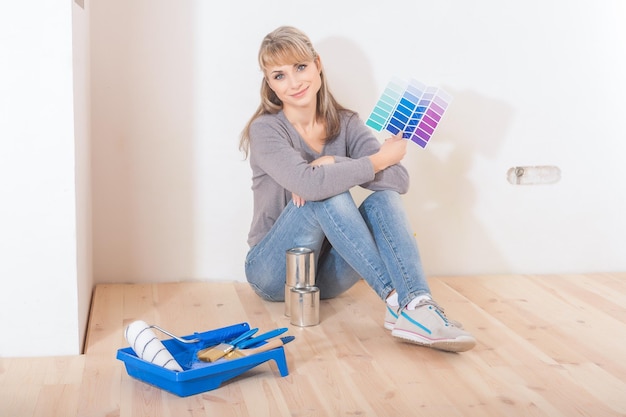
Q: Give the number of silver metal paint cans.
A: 3